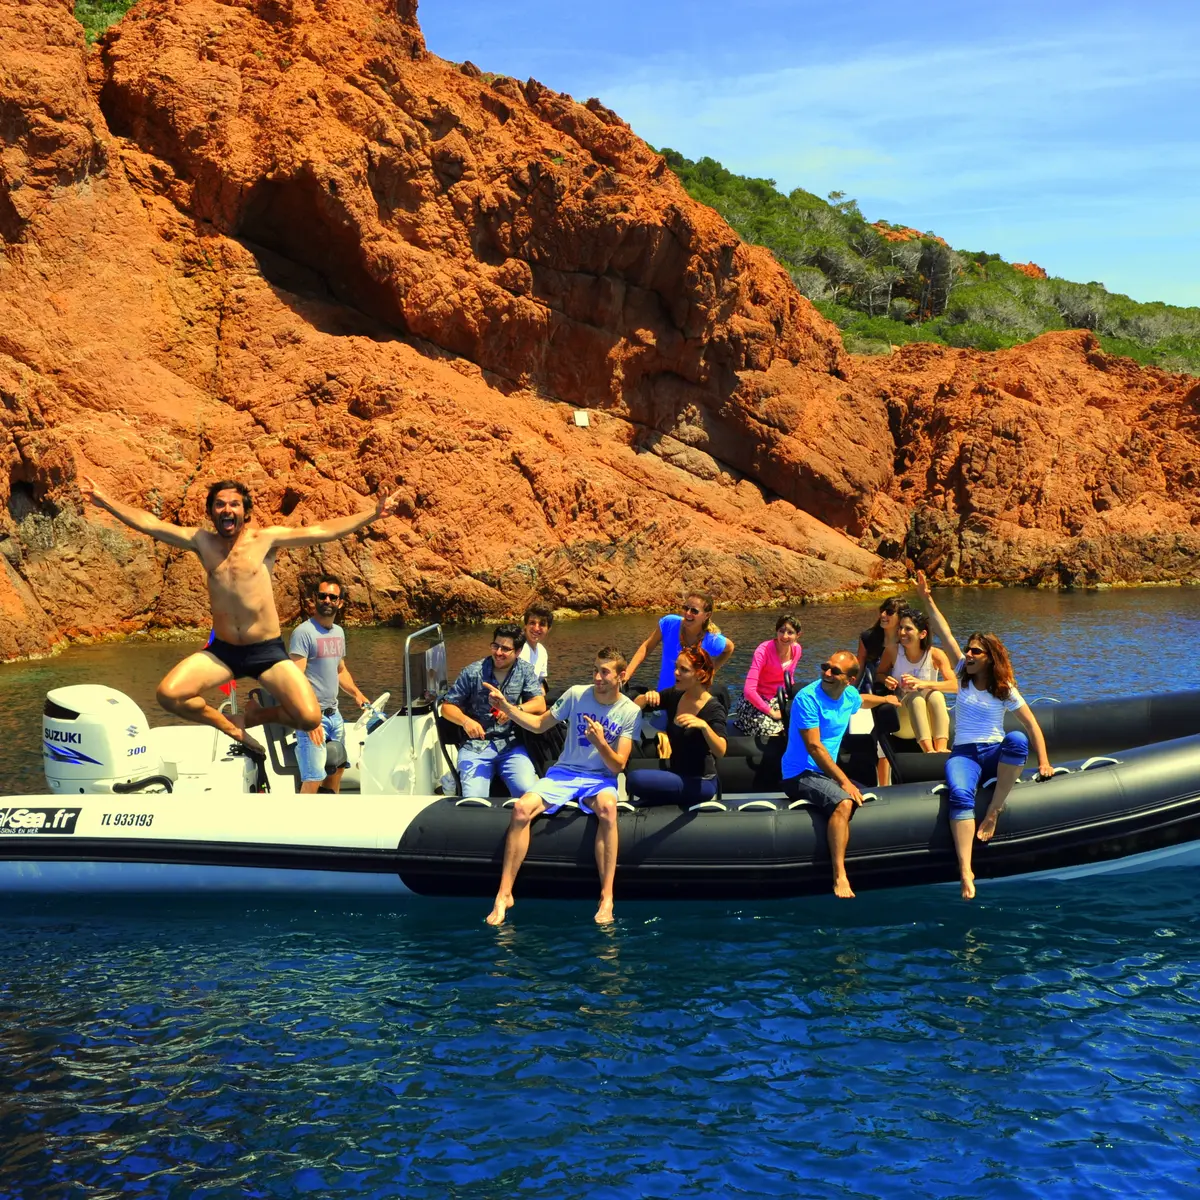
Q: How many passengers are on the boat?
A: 12